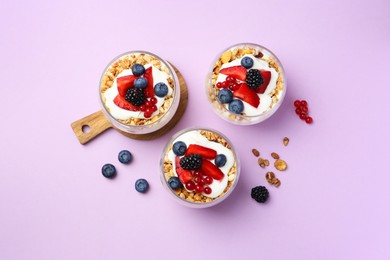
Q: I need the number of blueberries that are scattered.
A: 3